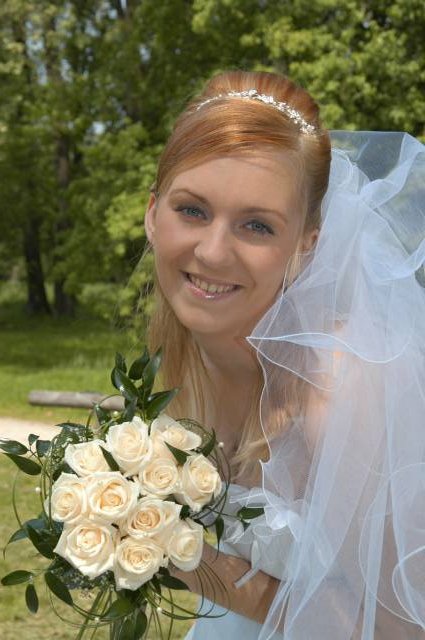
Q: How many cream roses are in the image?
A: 11